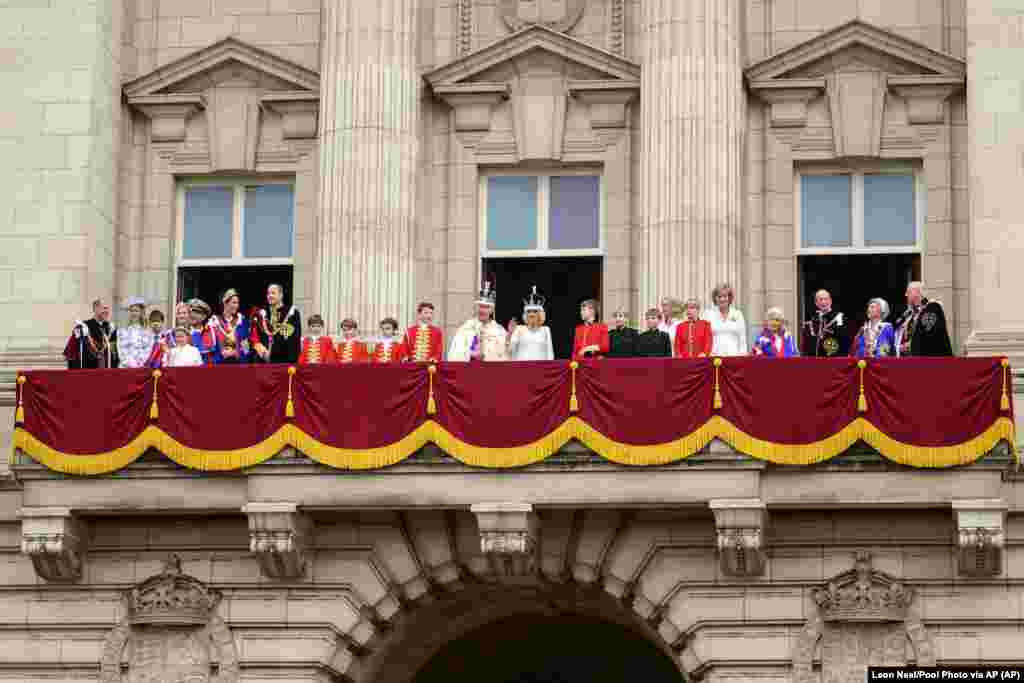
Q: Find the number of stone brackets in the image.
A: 5